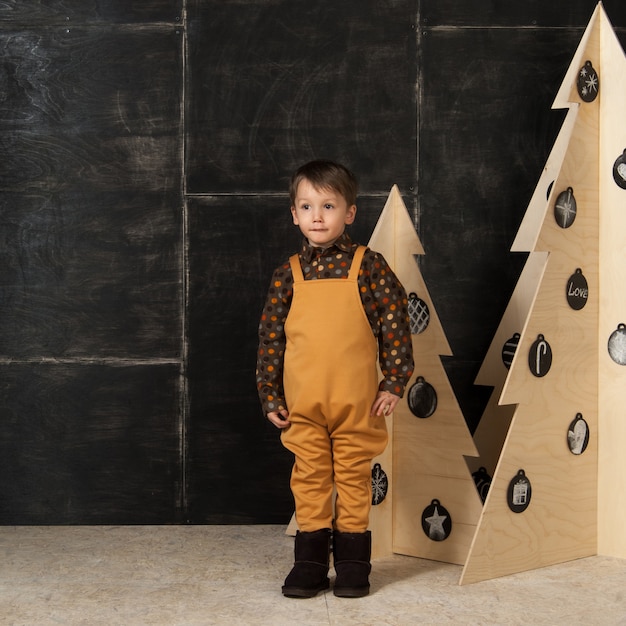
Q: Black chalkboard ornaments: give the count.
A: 15